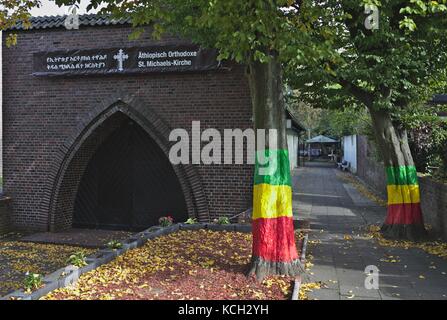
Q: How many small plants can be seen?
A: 6